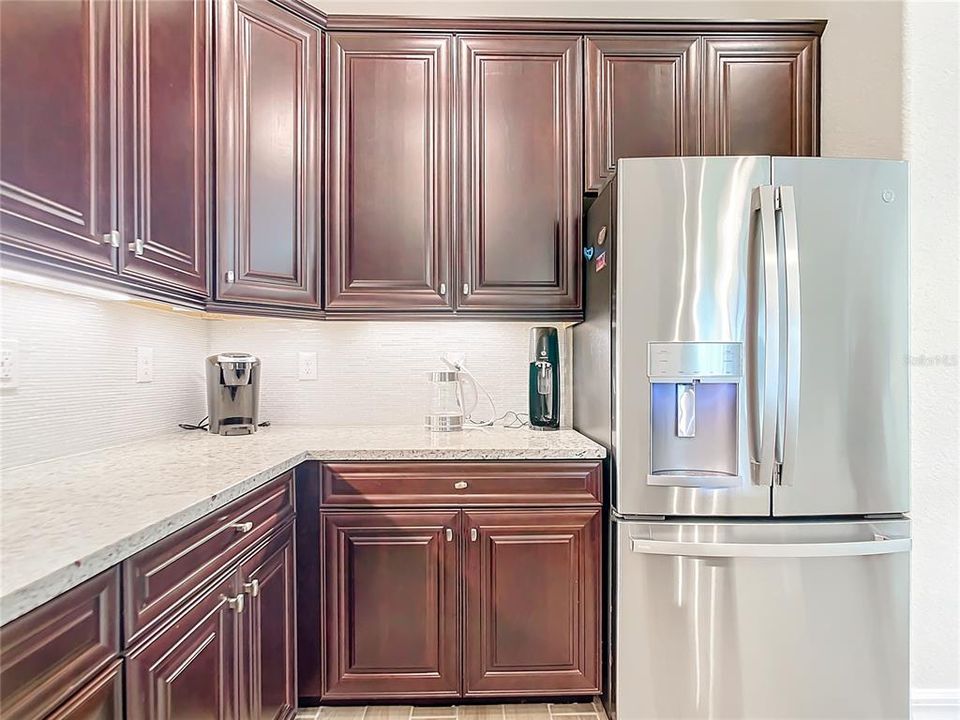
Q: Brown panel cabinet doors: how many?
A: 11